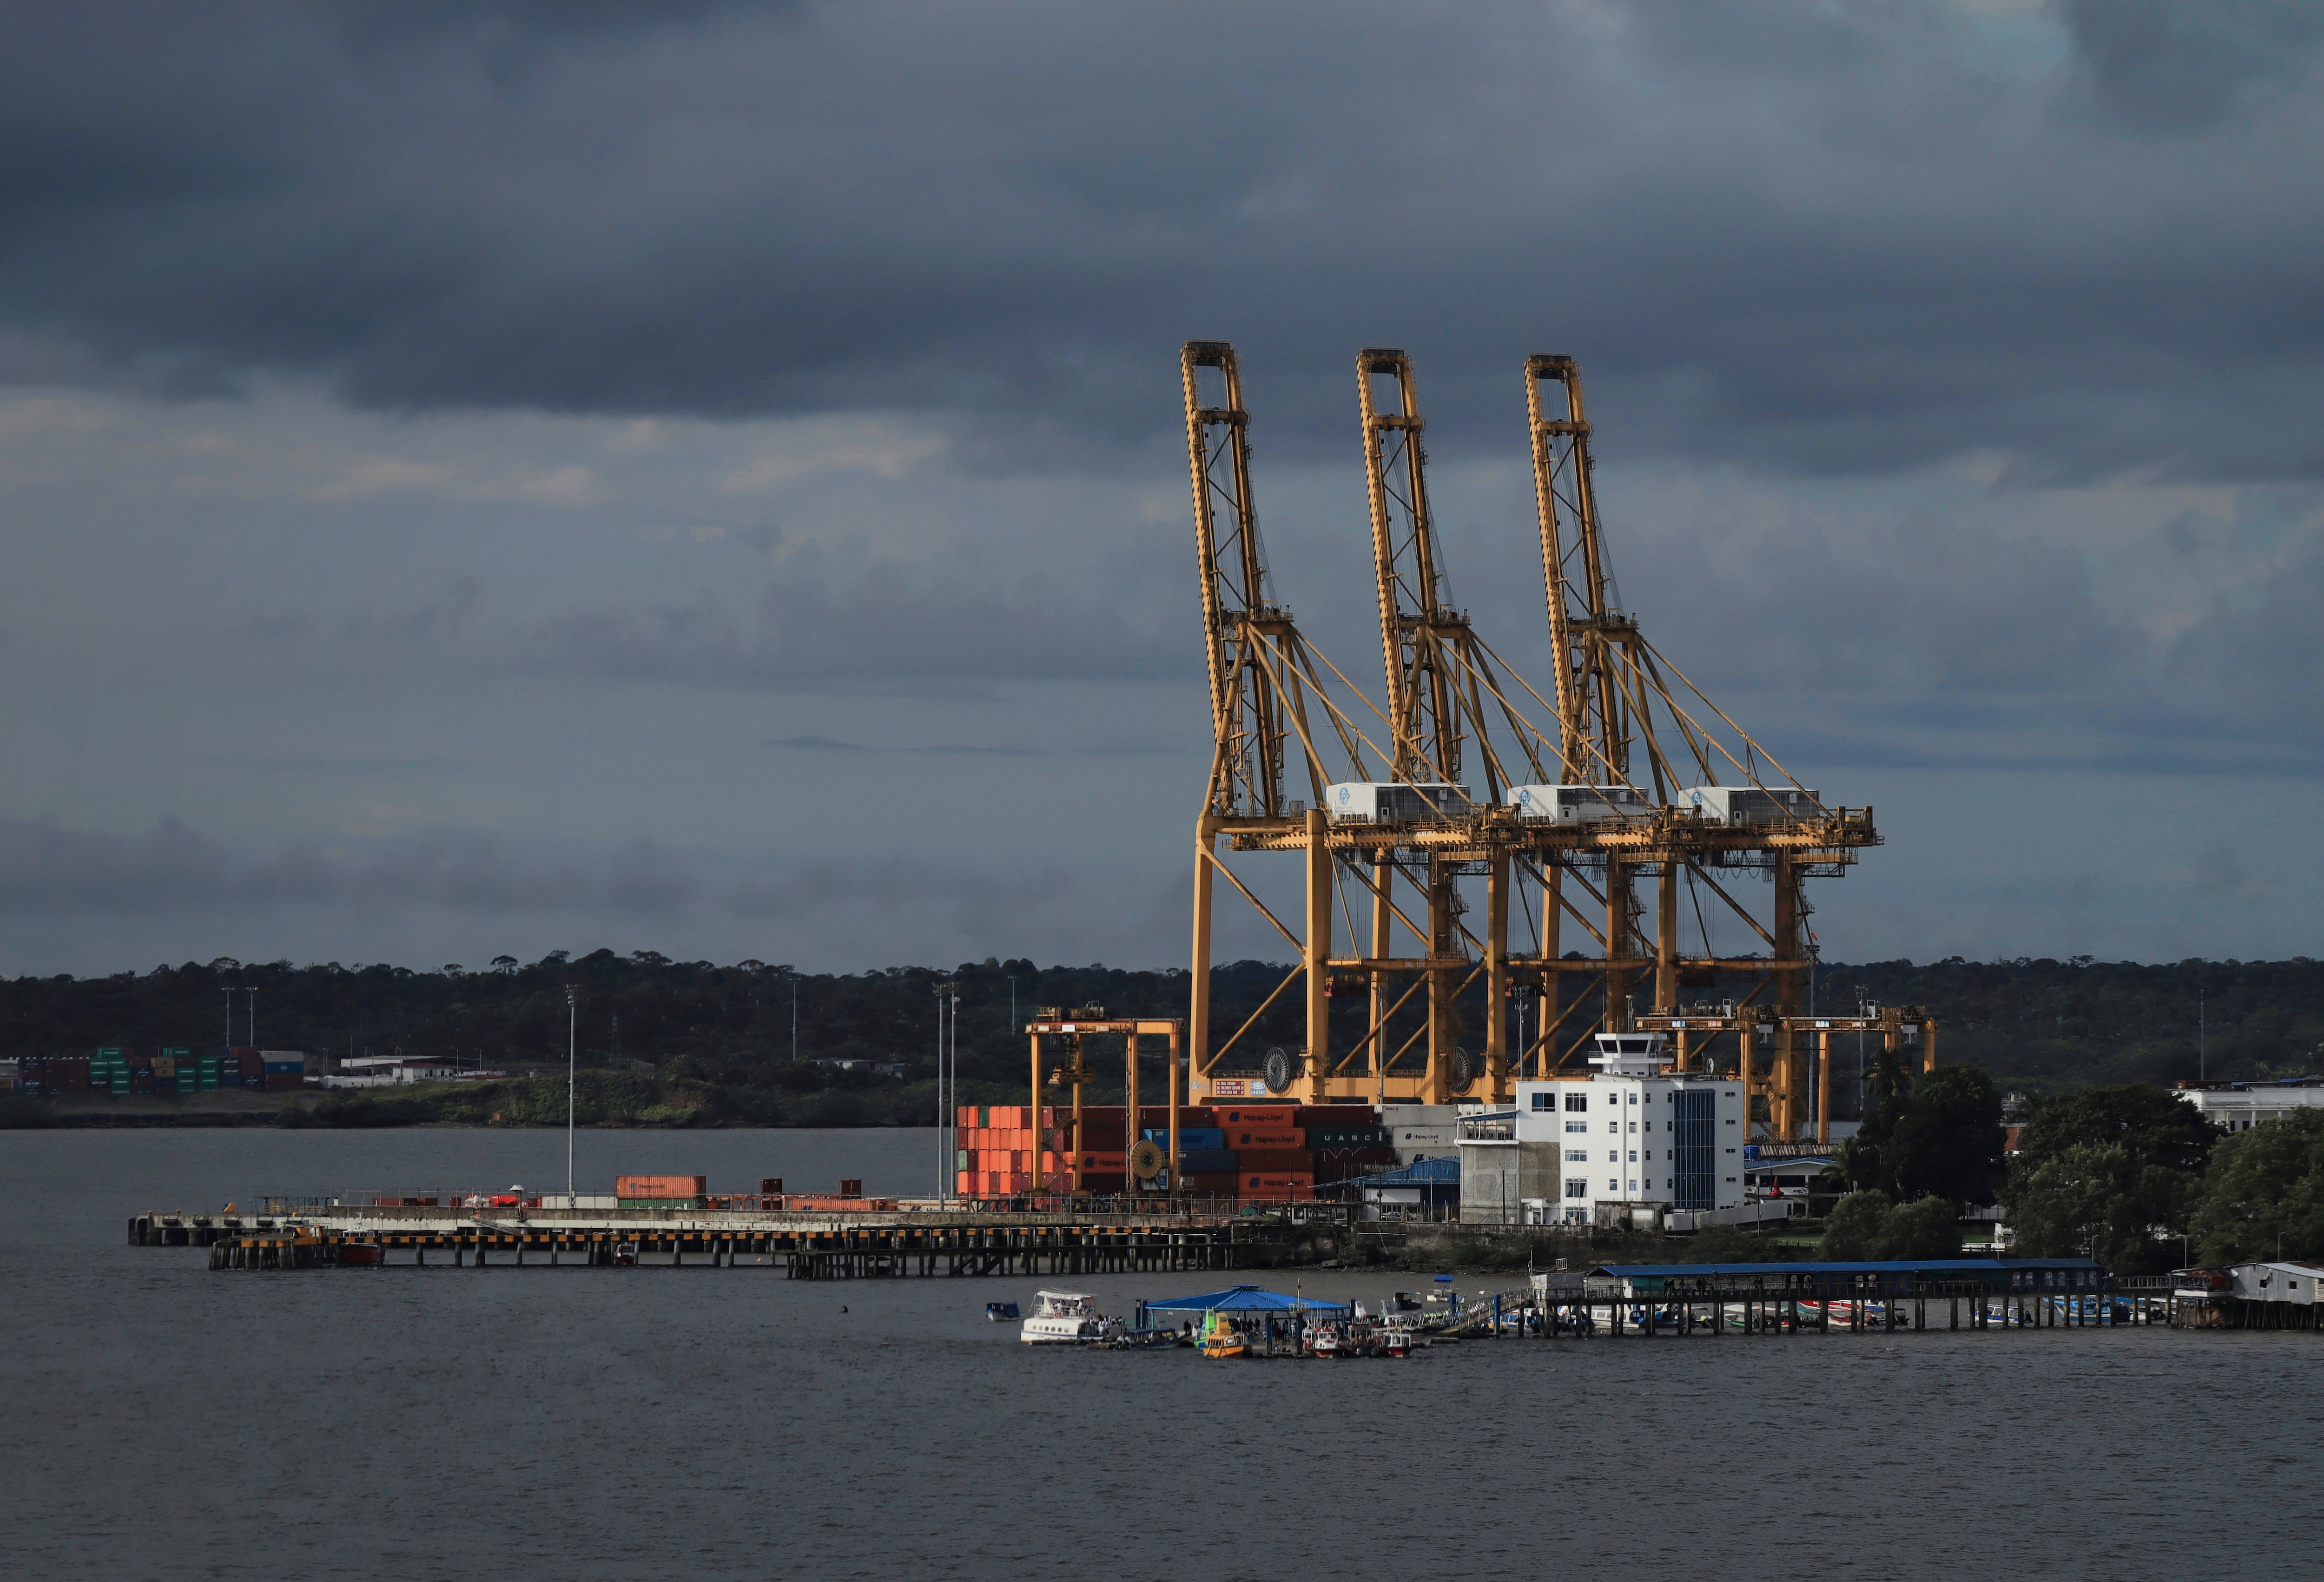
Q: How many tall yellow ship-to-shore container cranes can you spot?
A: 3